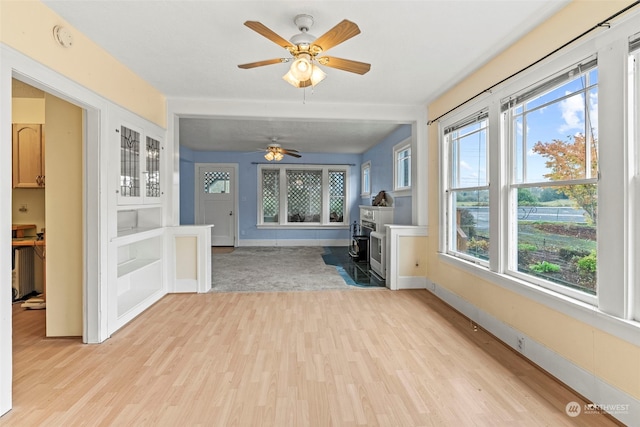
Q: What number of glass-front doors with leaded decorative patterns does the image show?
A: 2